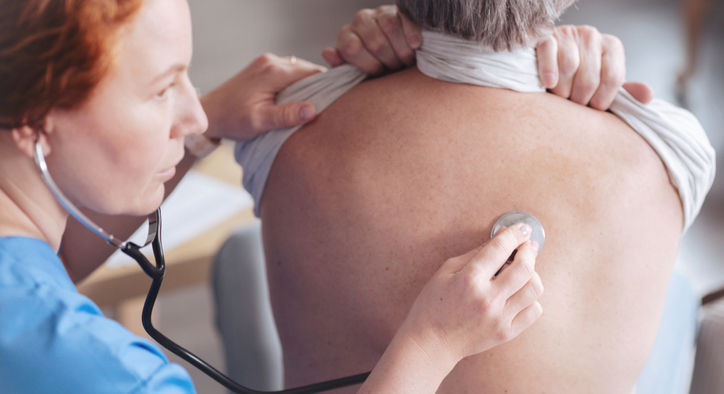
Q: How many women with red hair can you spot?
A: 1